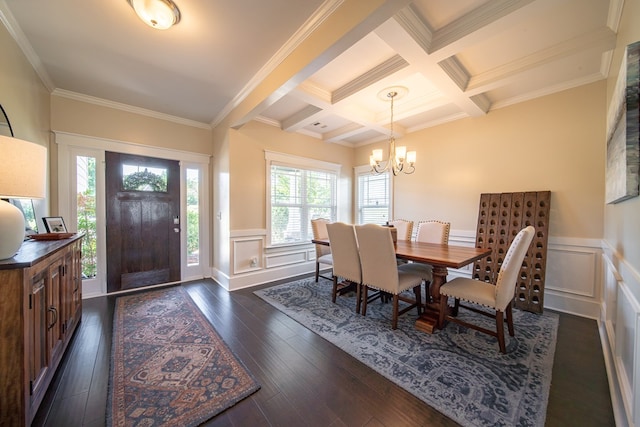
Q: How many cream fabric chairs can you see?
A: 6